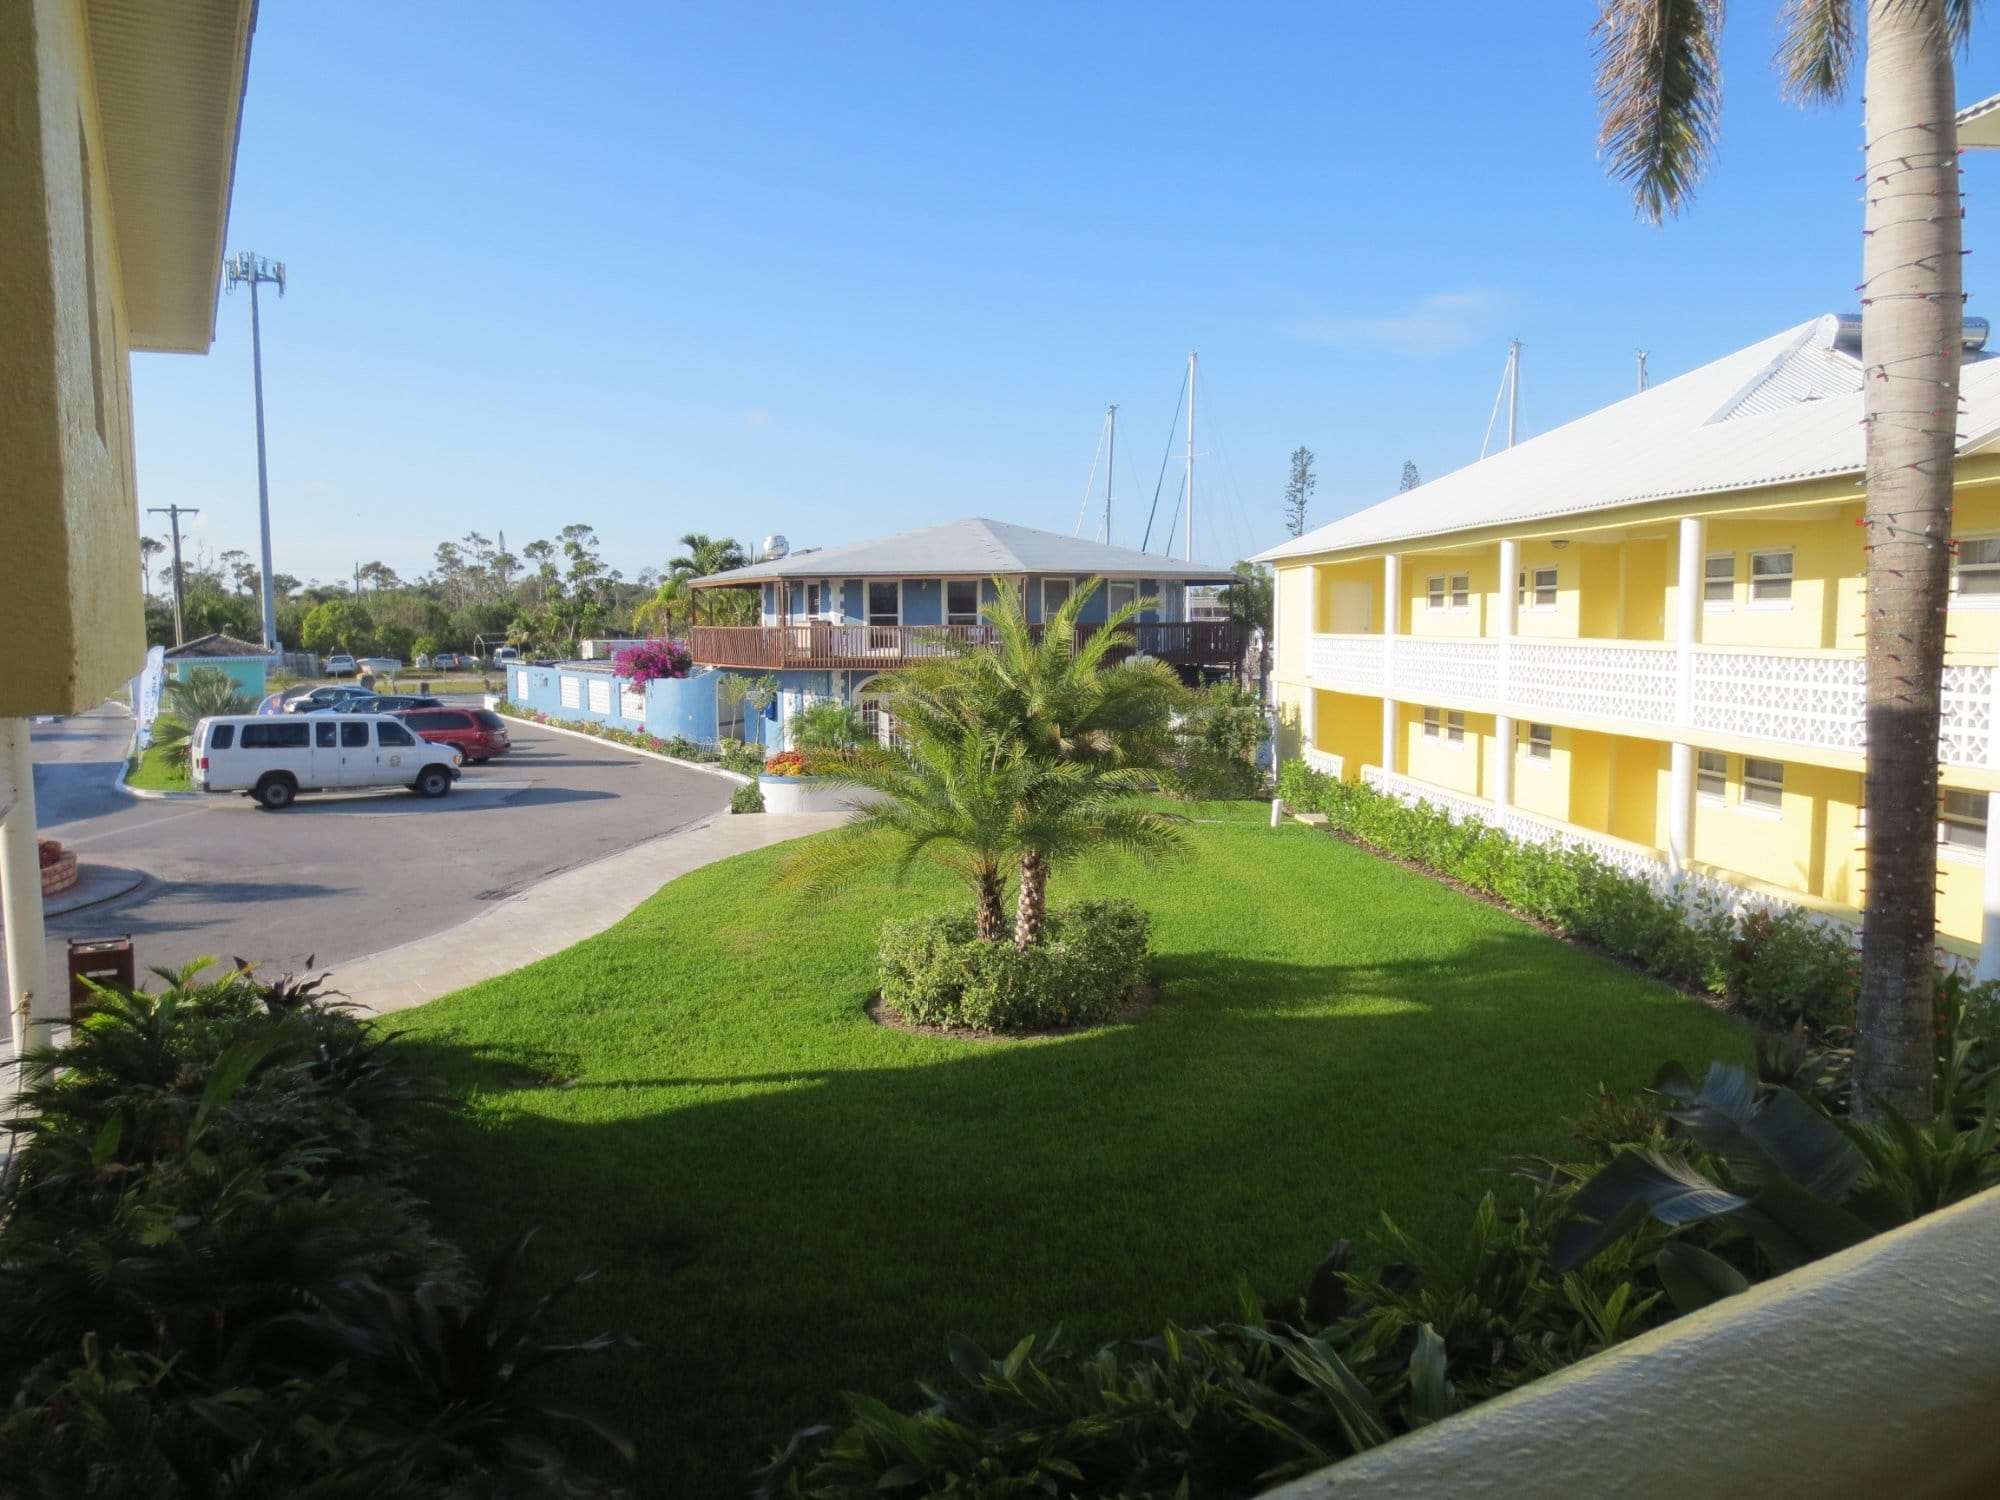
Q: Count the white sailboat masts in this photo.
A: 4